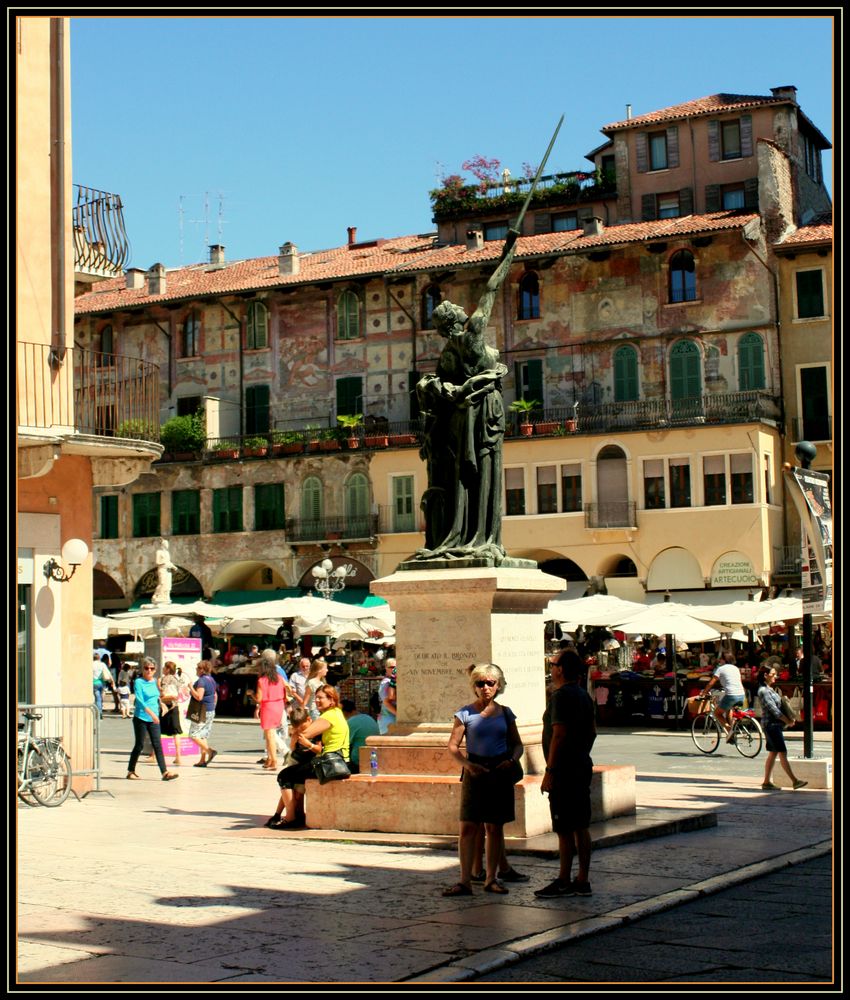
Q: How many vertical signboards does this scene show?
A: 2